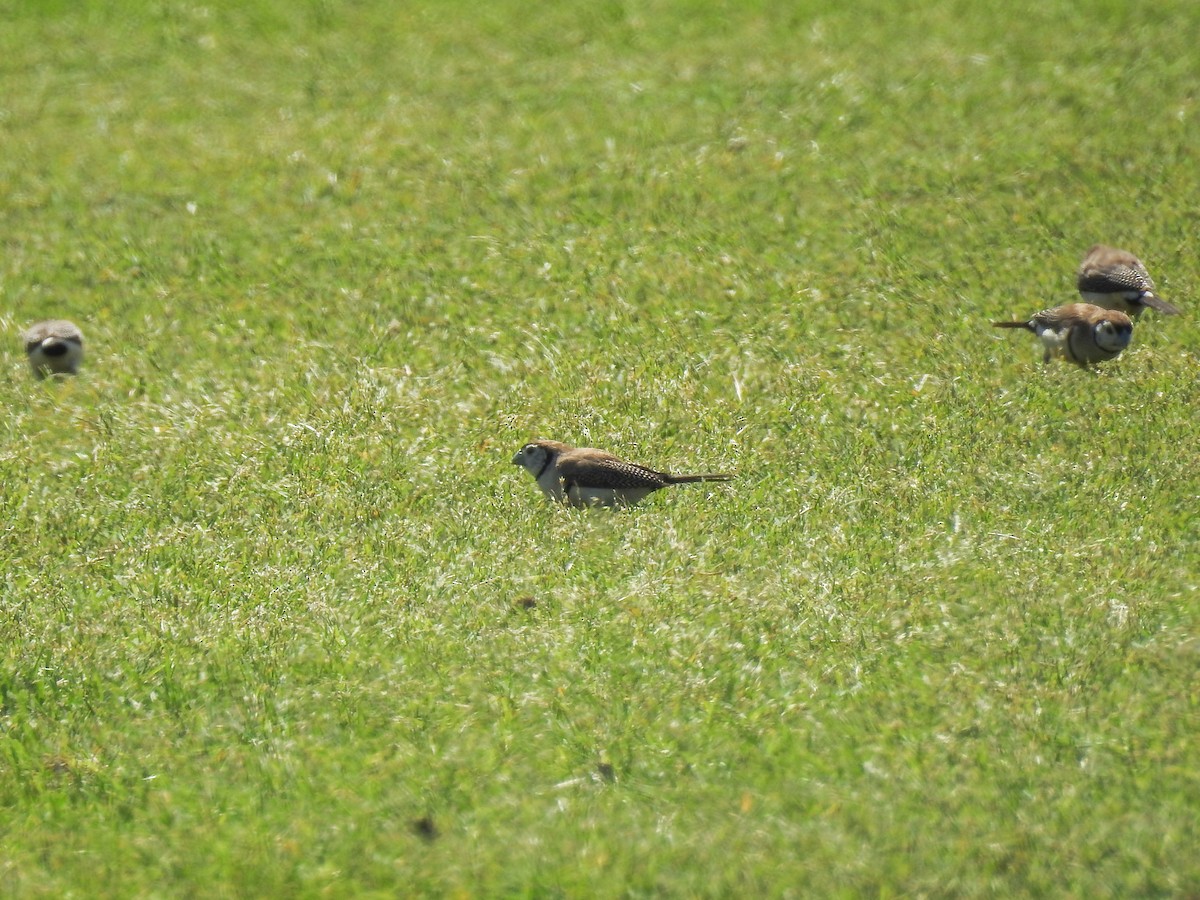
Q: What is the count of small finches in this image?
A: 4